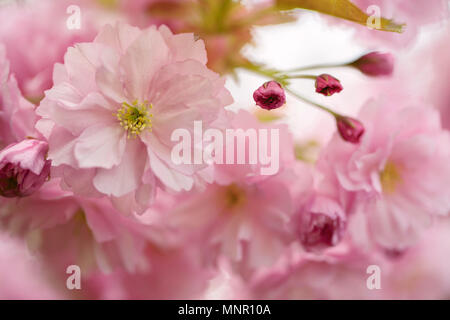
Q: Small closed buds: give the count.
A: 4